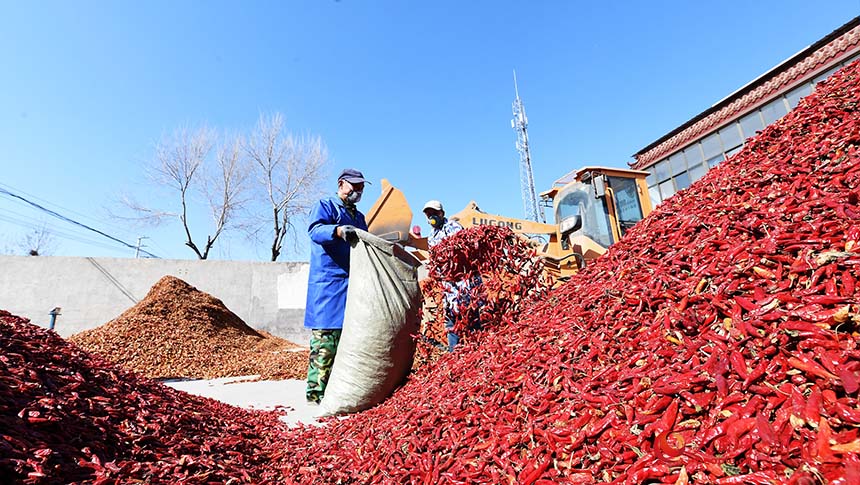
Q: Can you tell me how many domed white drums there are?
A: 0